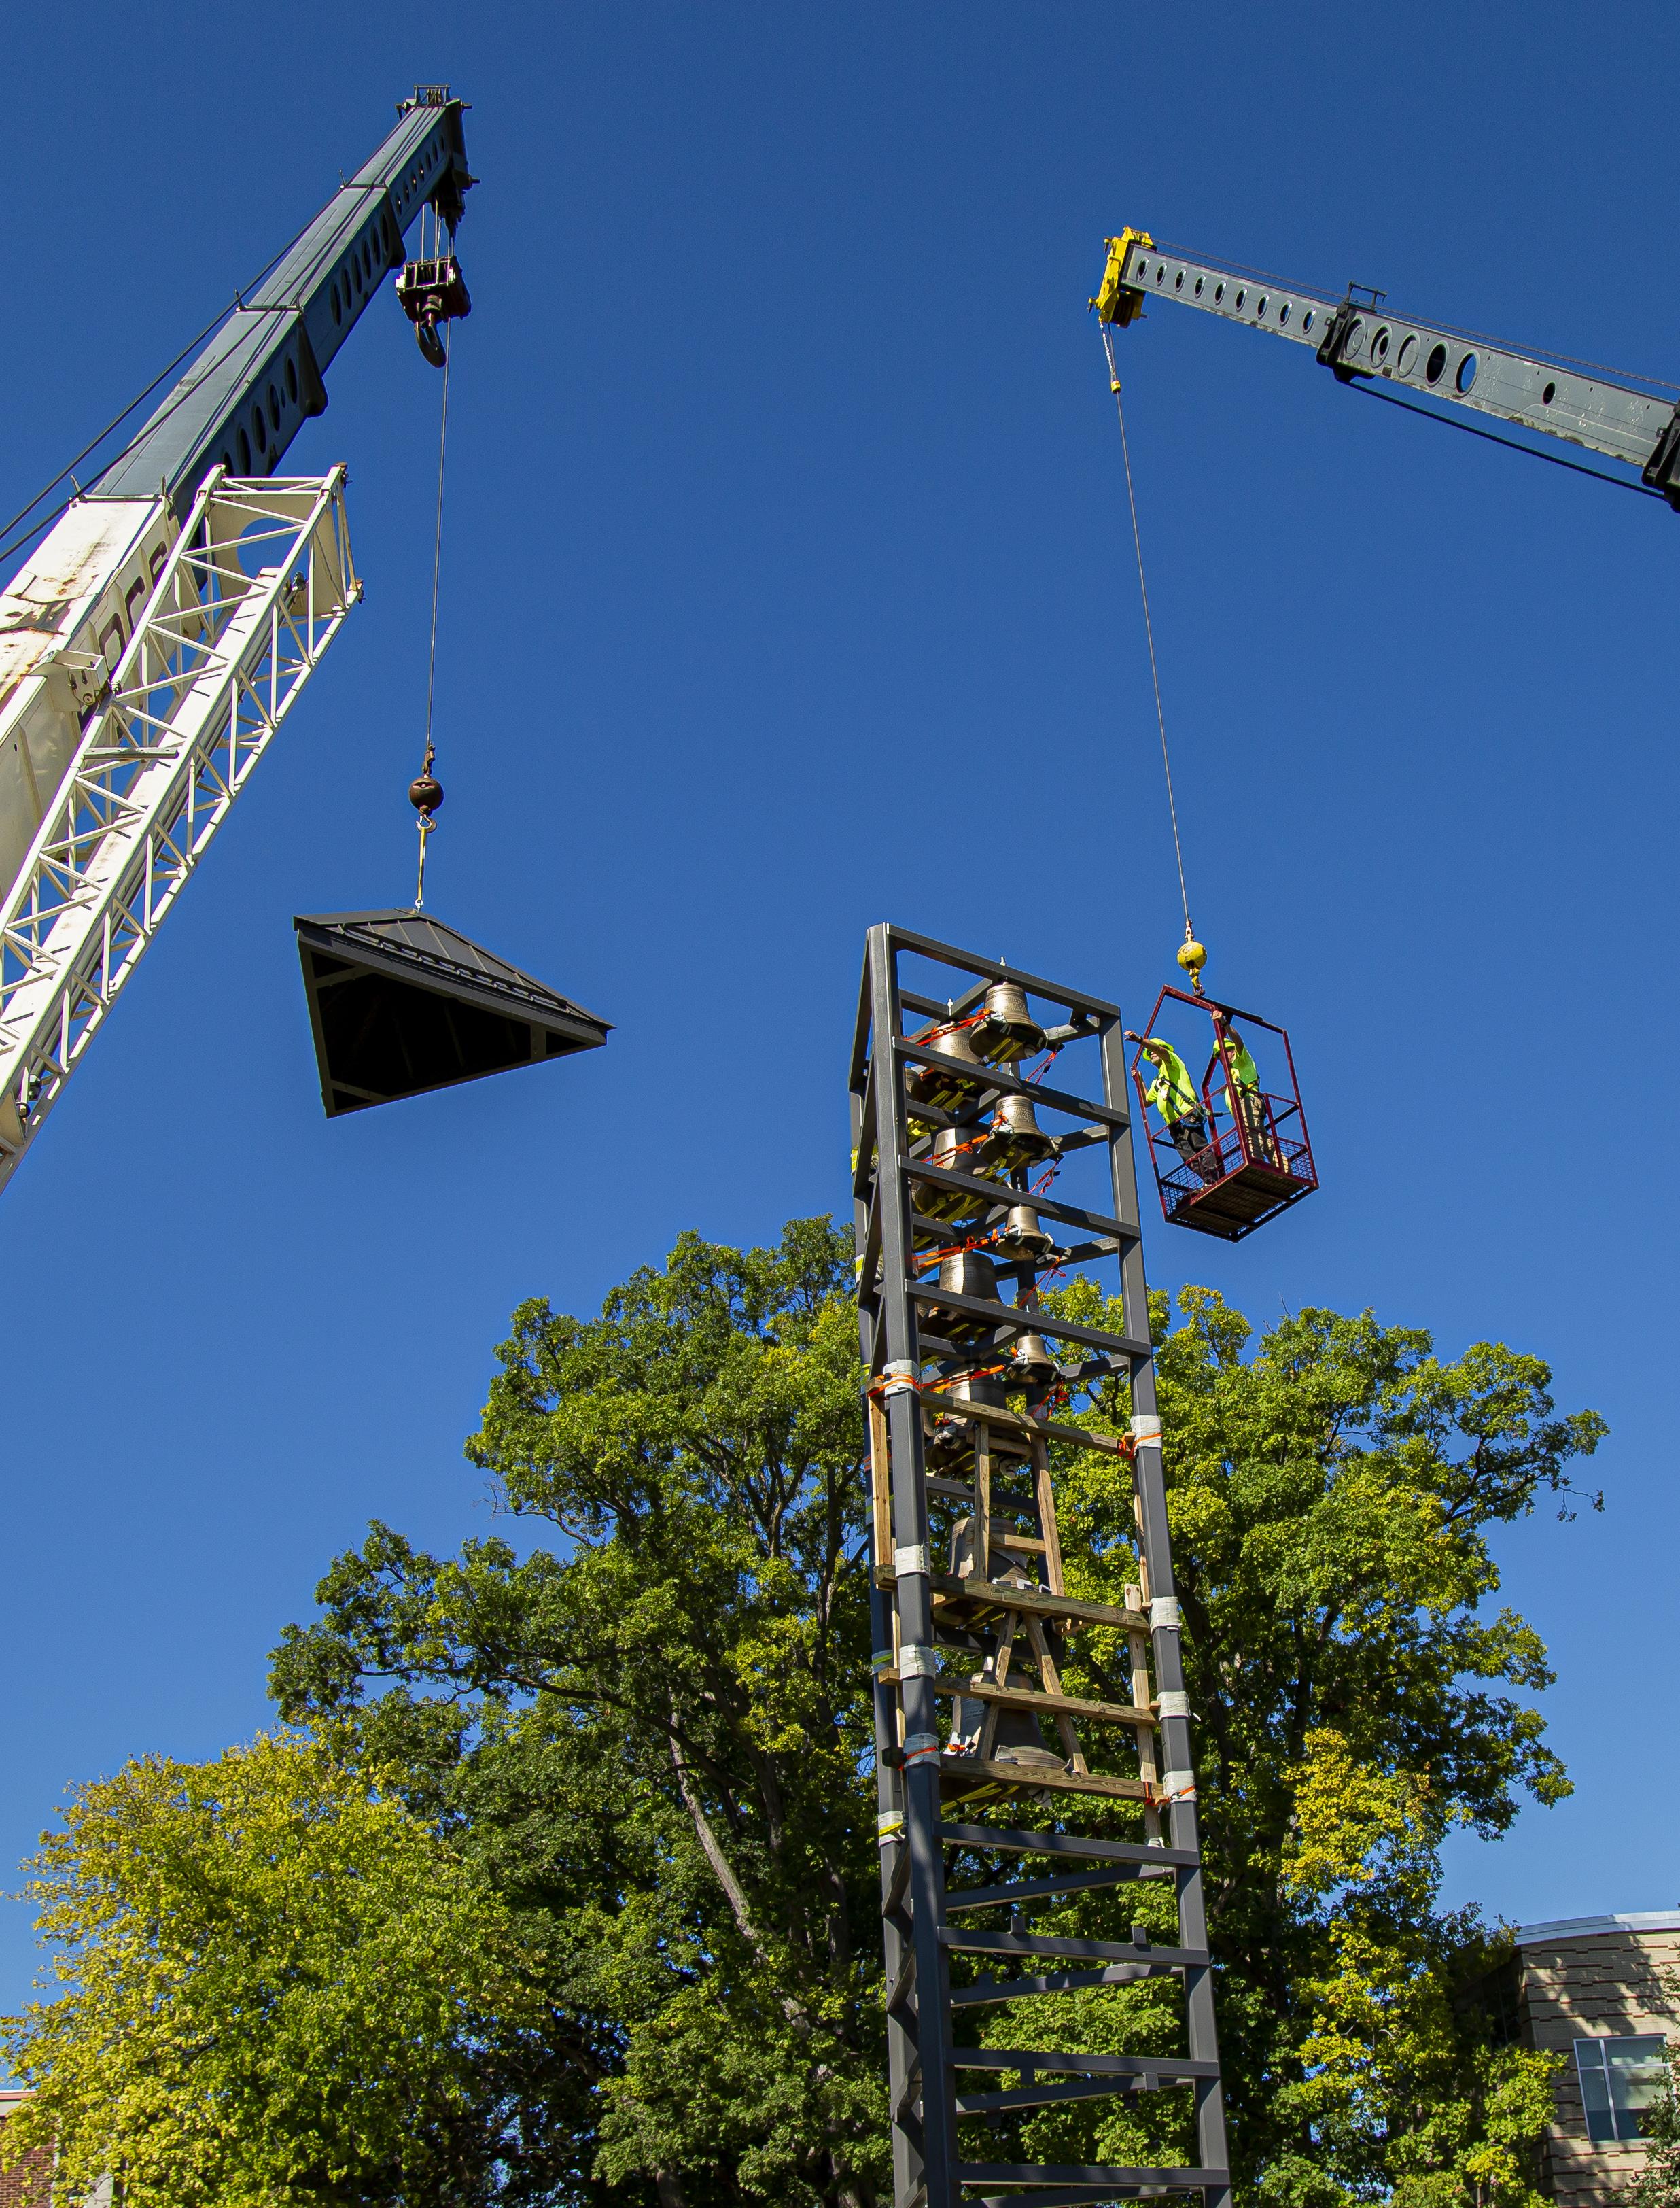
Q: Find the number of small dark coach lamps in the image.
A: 0